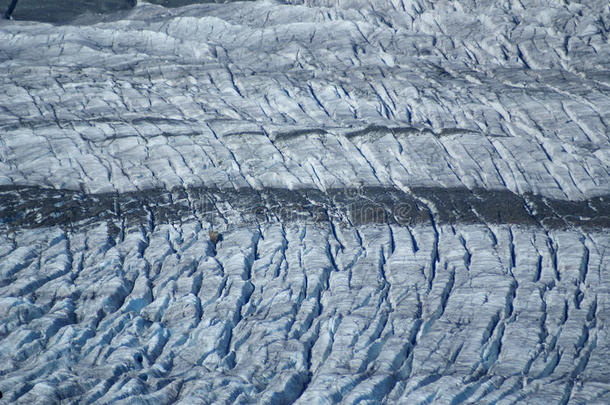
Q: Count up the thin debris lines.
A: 2